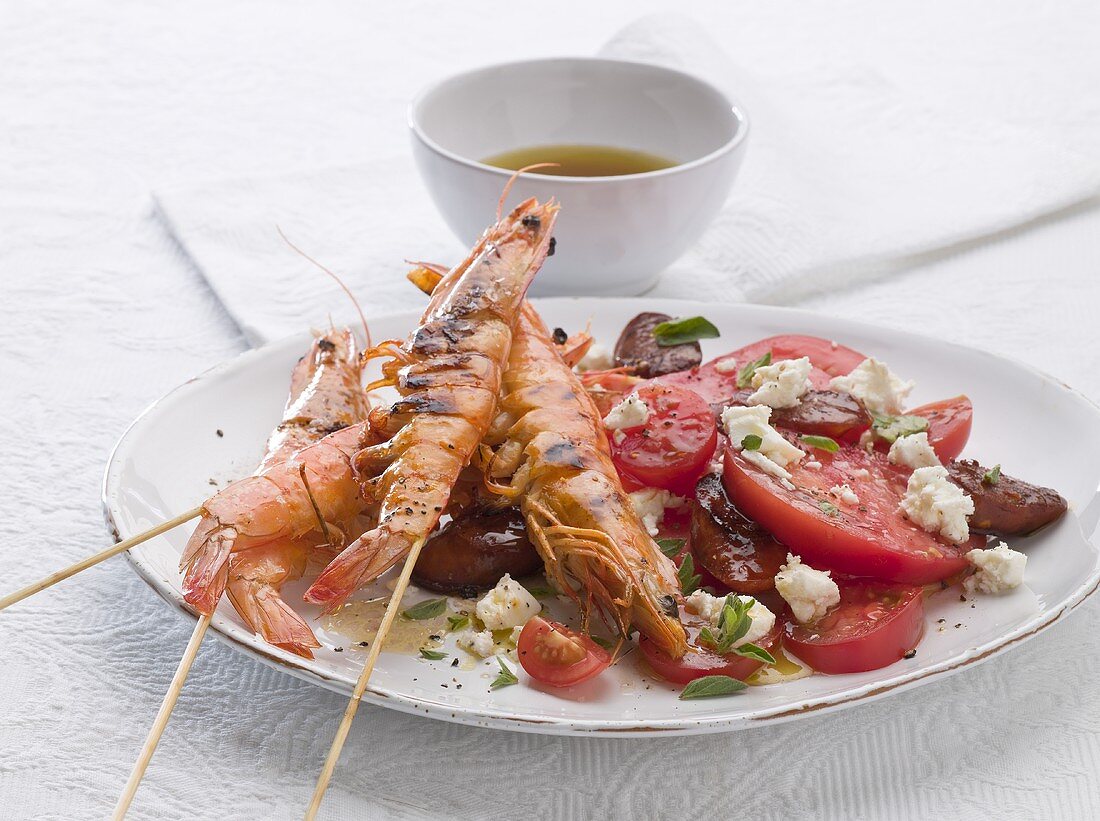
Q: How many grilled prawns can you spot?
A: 4